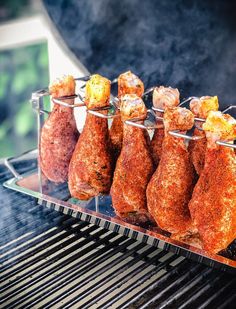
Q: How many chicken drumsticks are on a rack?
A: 8